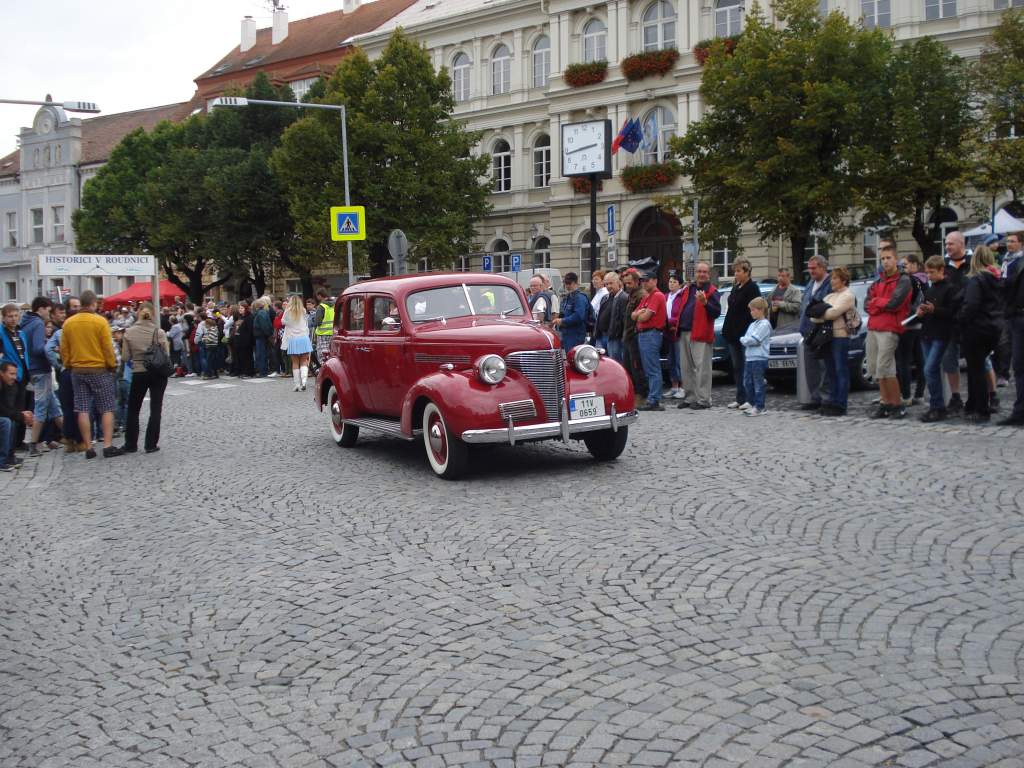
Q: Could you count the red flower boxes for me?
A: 5